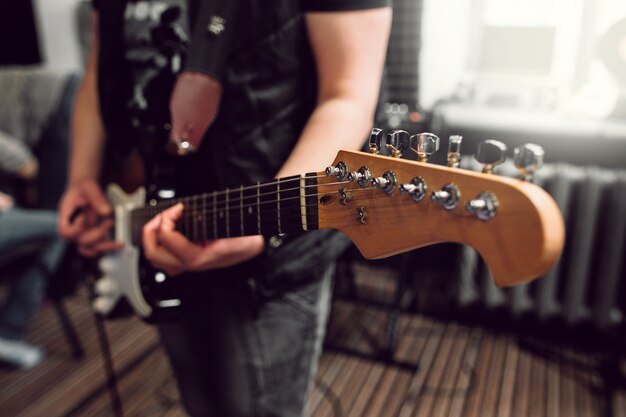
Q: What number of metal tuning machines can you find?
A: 6